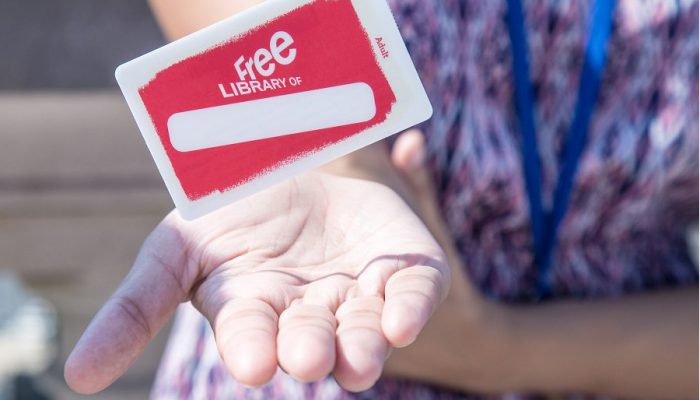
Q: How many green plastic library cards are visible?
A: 0